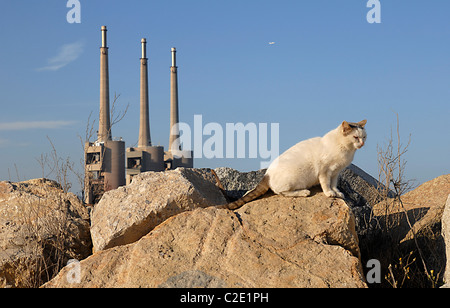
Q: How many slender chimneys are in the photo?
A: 3